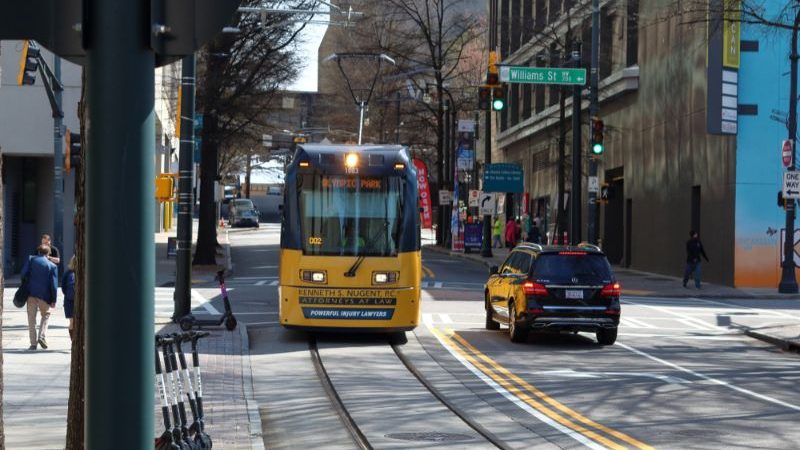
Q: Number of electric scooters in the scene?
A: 6